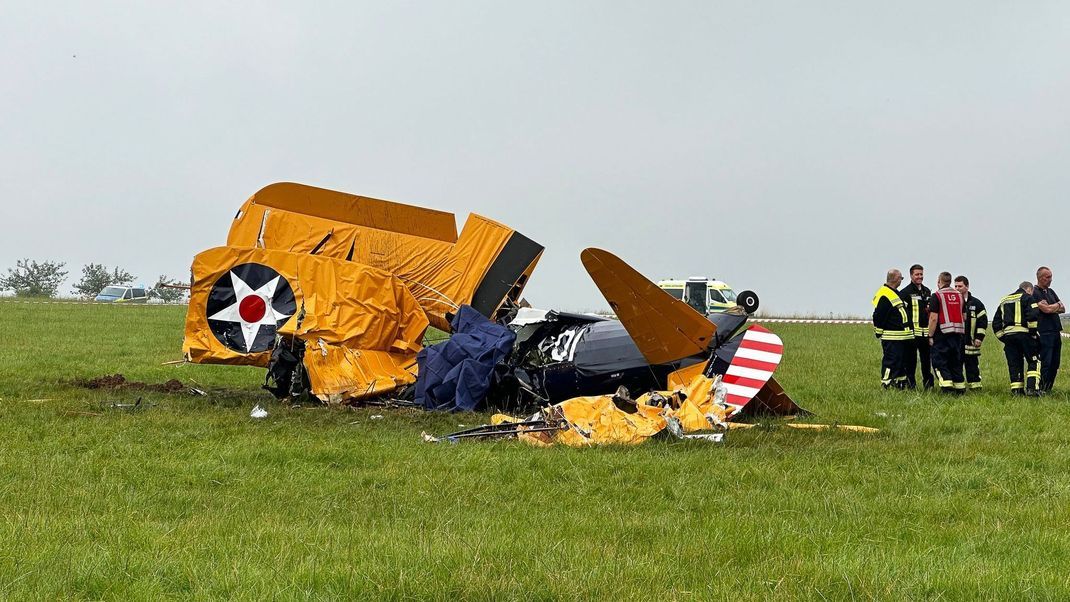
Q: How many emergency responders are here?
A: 6